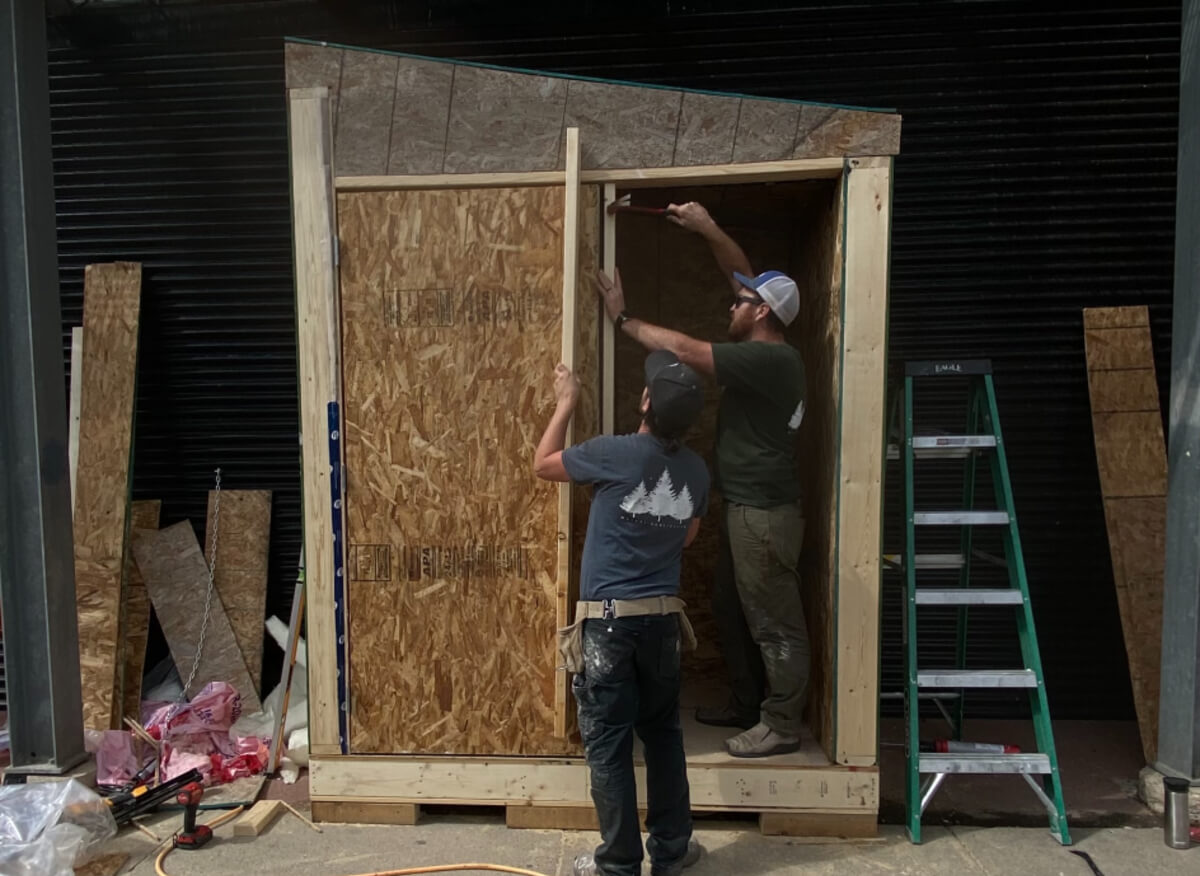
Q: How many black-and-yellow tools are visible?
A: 1